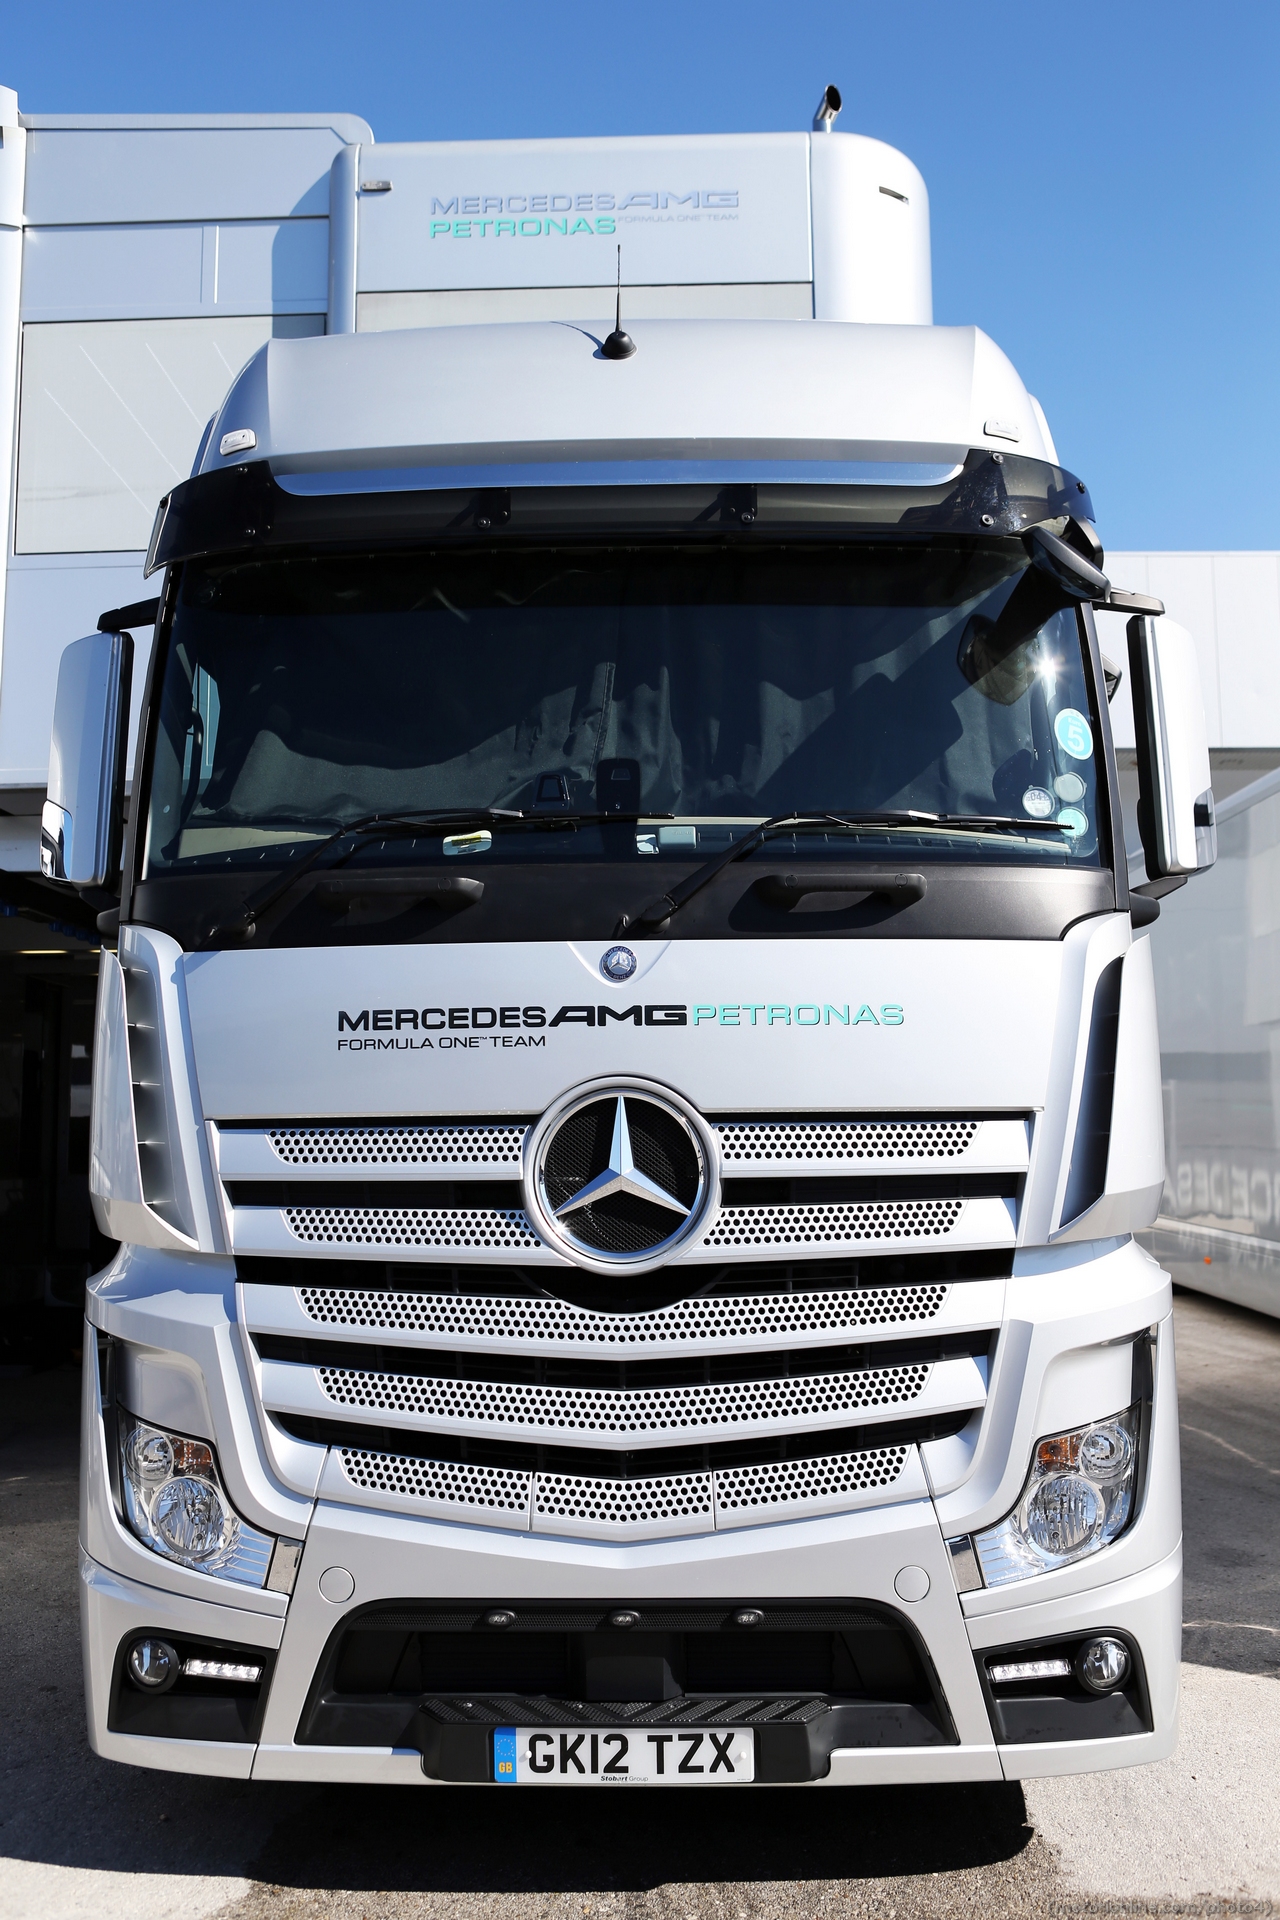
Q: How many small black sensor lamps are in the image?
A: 3